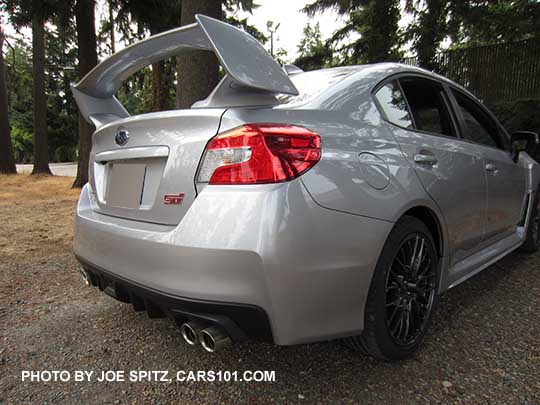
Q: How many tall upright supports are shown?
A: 2